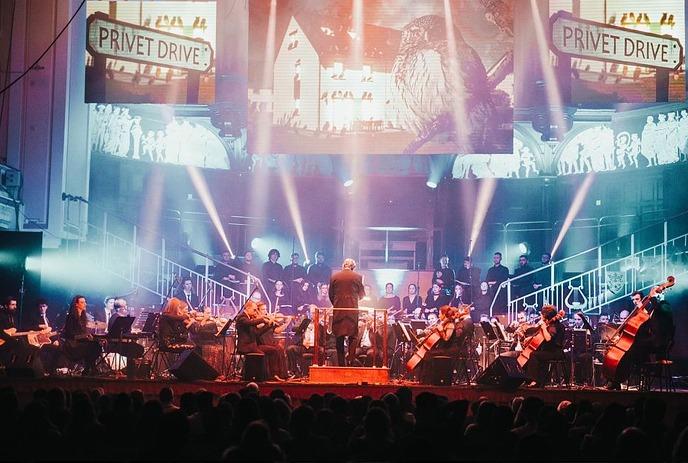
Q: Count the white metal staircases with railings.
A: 2